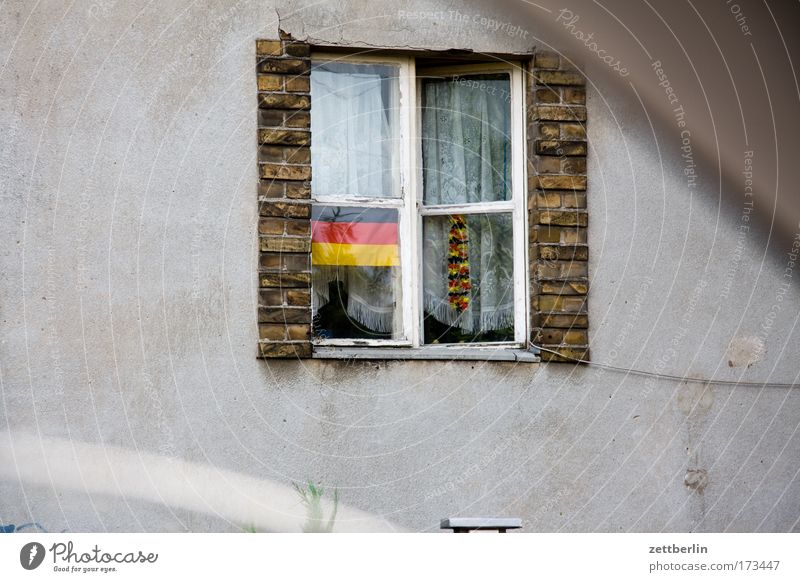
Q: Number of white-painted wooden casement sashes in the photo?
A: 2